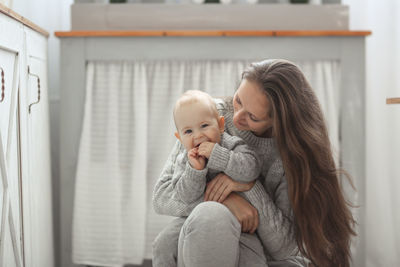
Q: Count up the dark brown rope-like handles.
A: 2